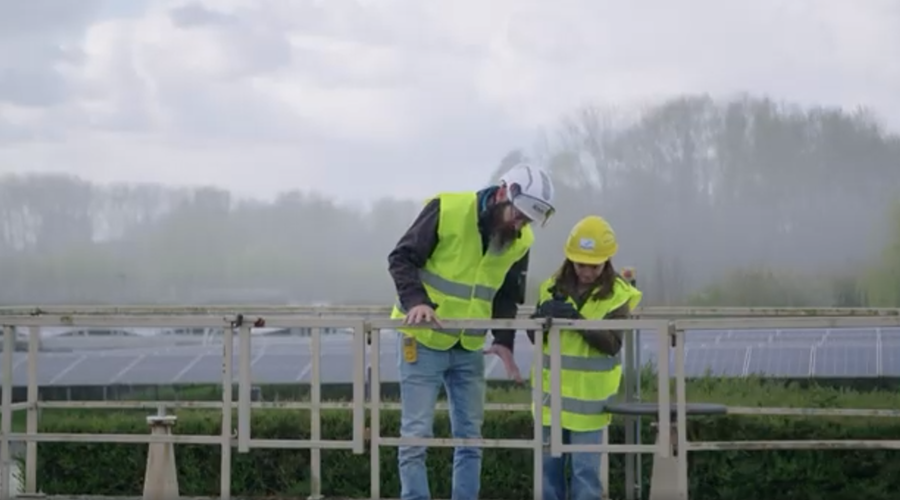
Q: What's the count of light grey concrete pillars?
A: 2